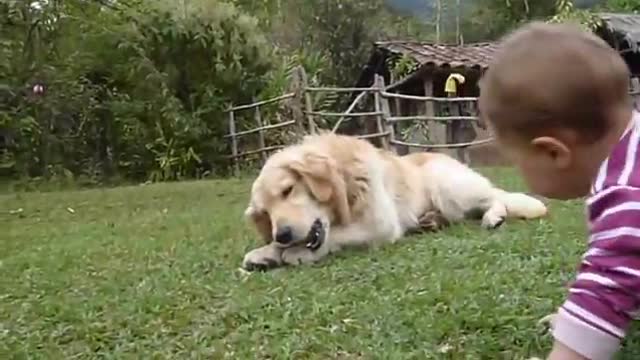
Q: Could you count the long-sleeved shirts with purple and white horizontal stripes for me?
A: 1